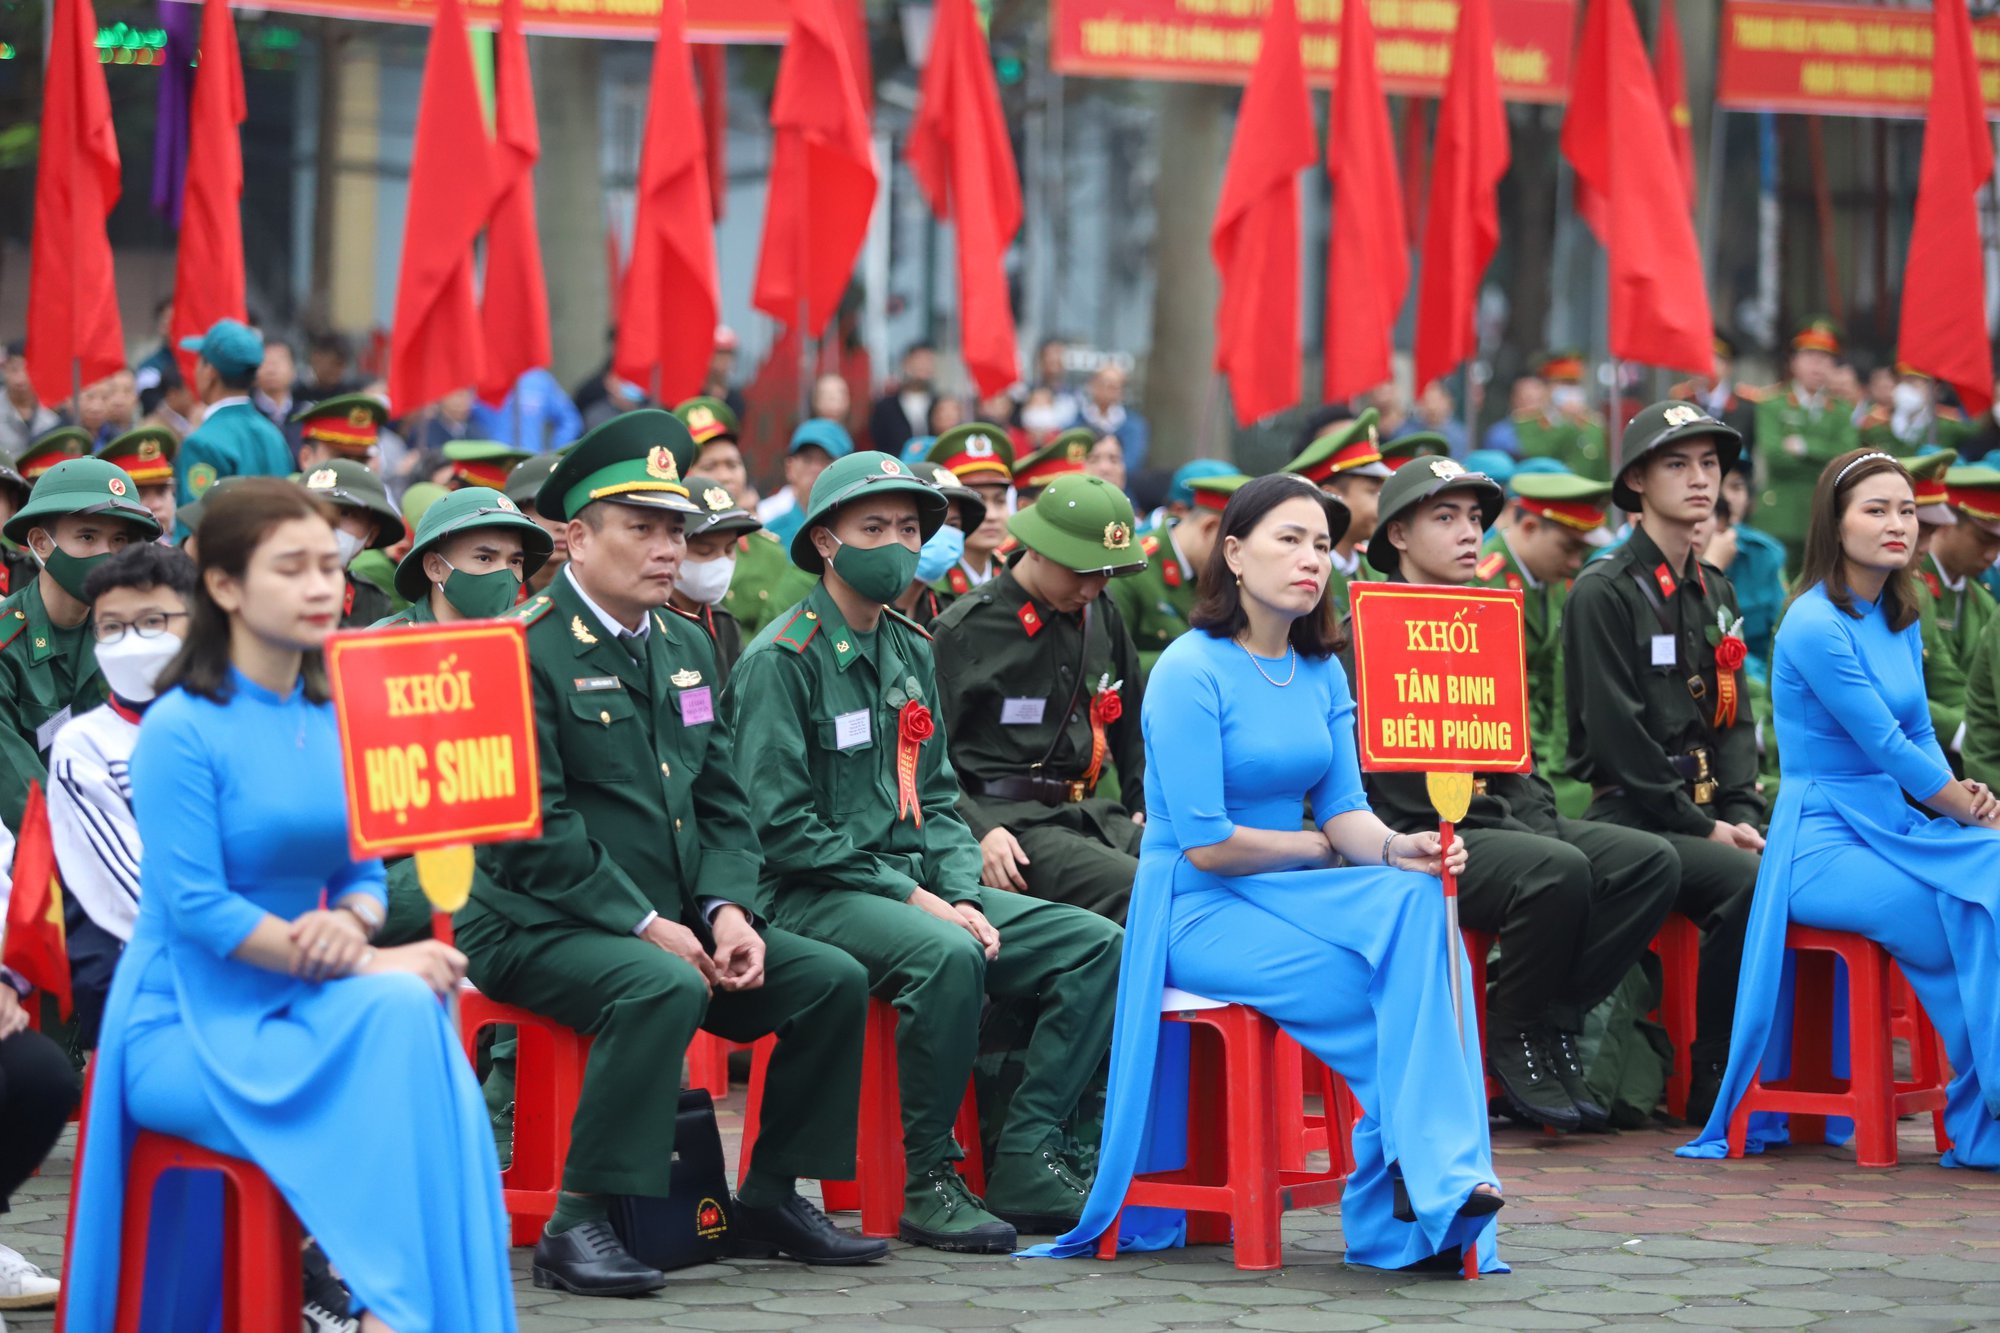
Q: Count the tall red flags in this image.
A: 12